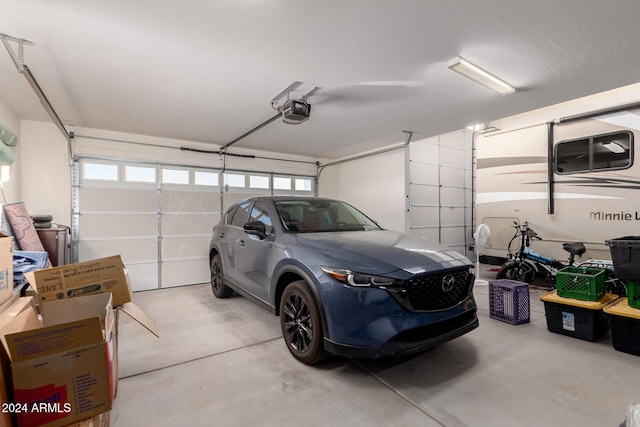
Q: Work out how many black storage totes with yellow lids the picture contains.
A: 2